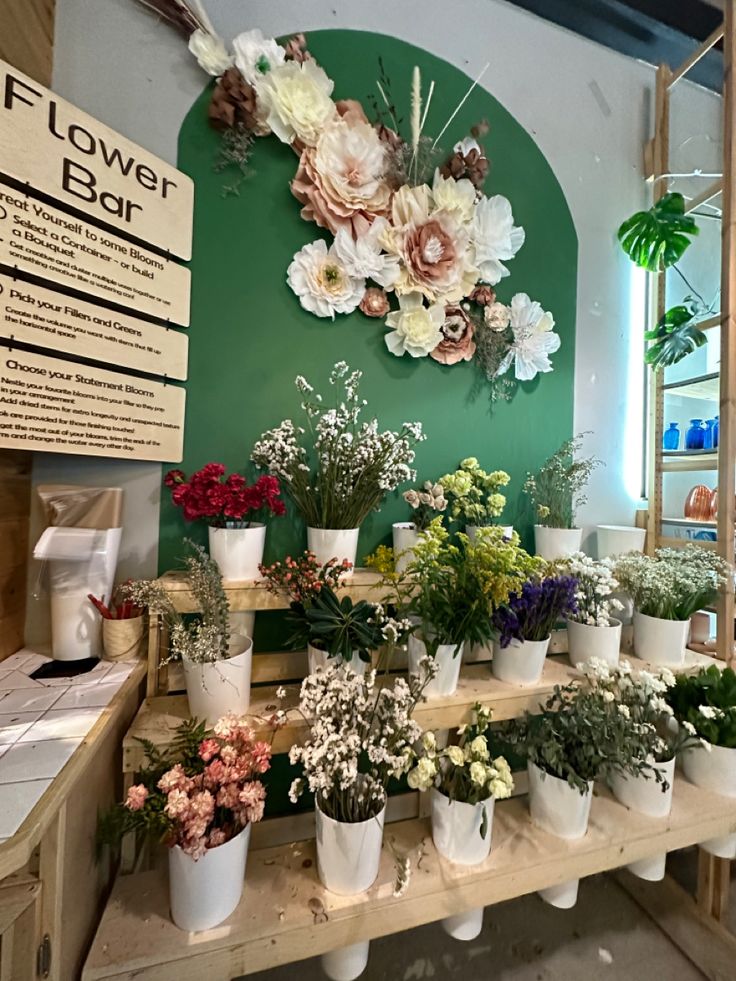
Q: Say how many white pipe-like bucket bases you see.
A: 5